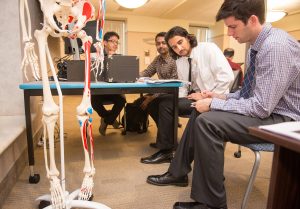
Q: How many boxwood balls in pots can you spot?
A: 0